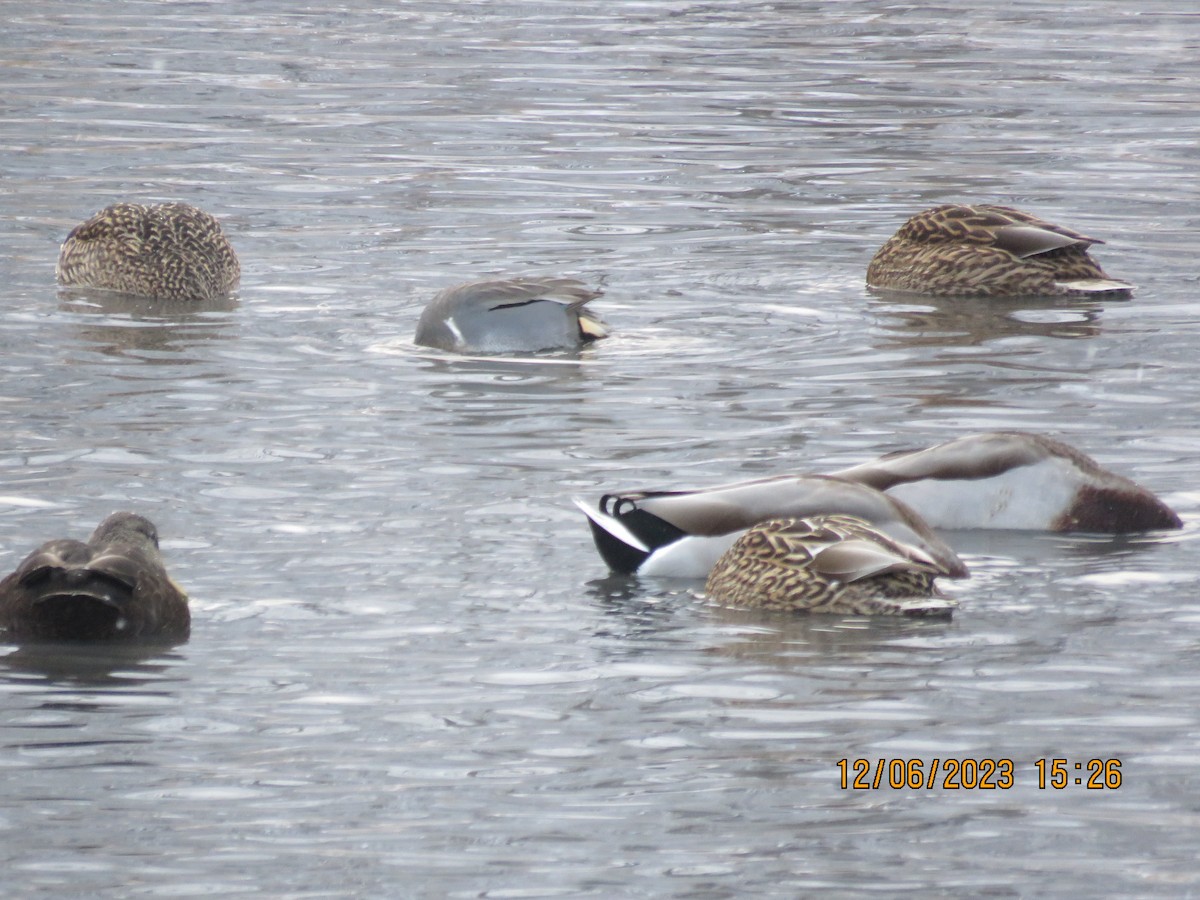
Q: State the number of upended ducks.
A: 6